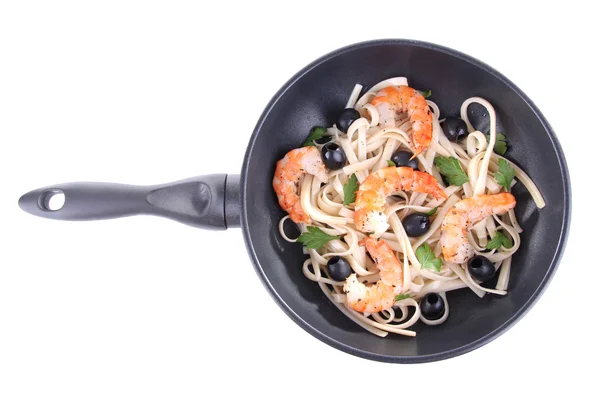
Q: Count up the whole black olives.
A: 8